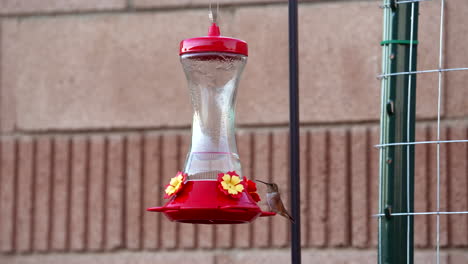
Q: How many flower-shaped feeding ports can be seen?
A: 3